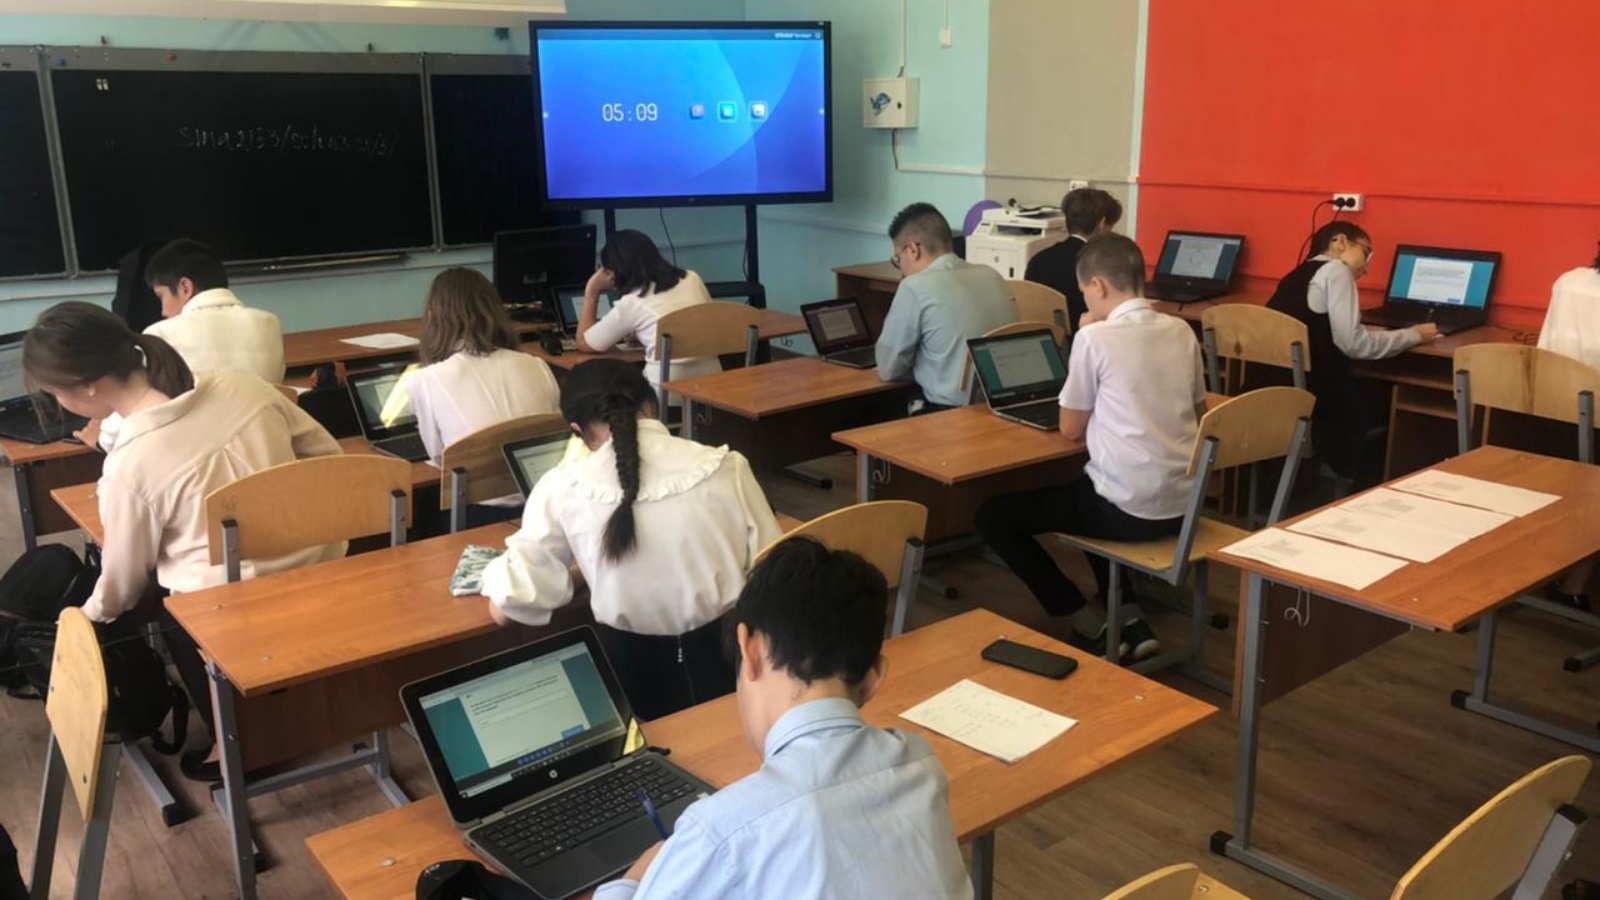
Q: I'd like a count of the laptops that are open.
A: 9